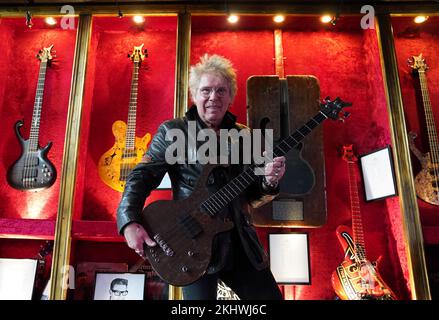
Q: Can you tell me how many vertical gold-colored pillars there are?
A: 3